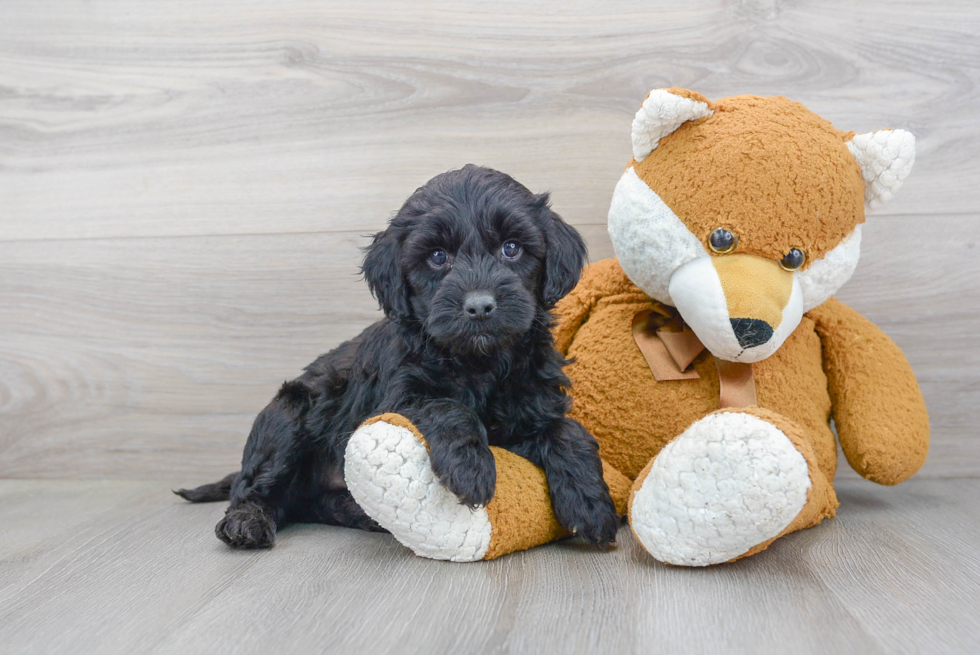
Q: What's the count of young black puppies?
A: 1